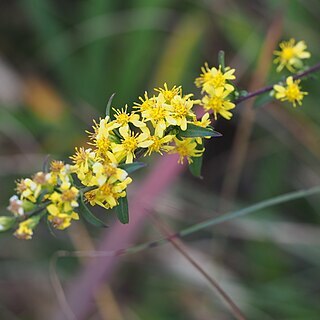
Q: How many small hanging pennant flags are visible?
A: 0